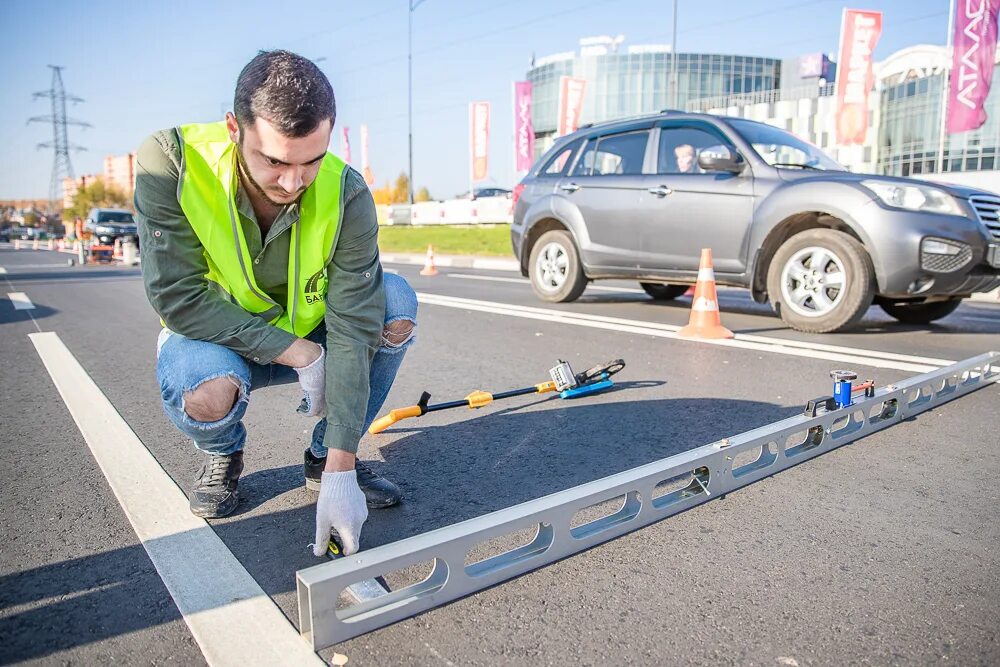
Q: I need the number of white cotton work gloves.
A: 2